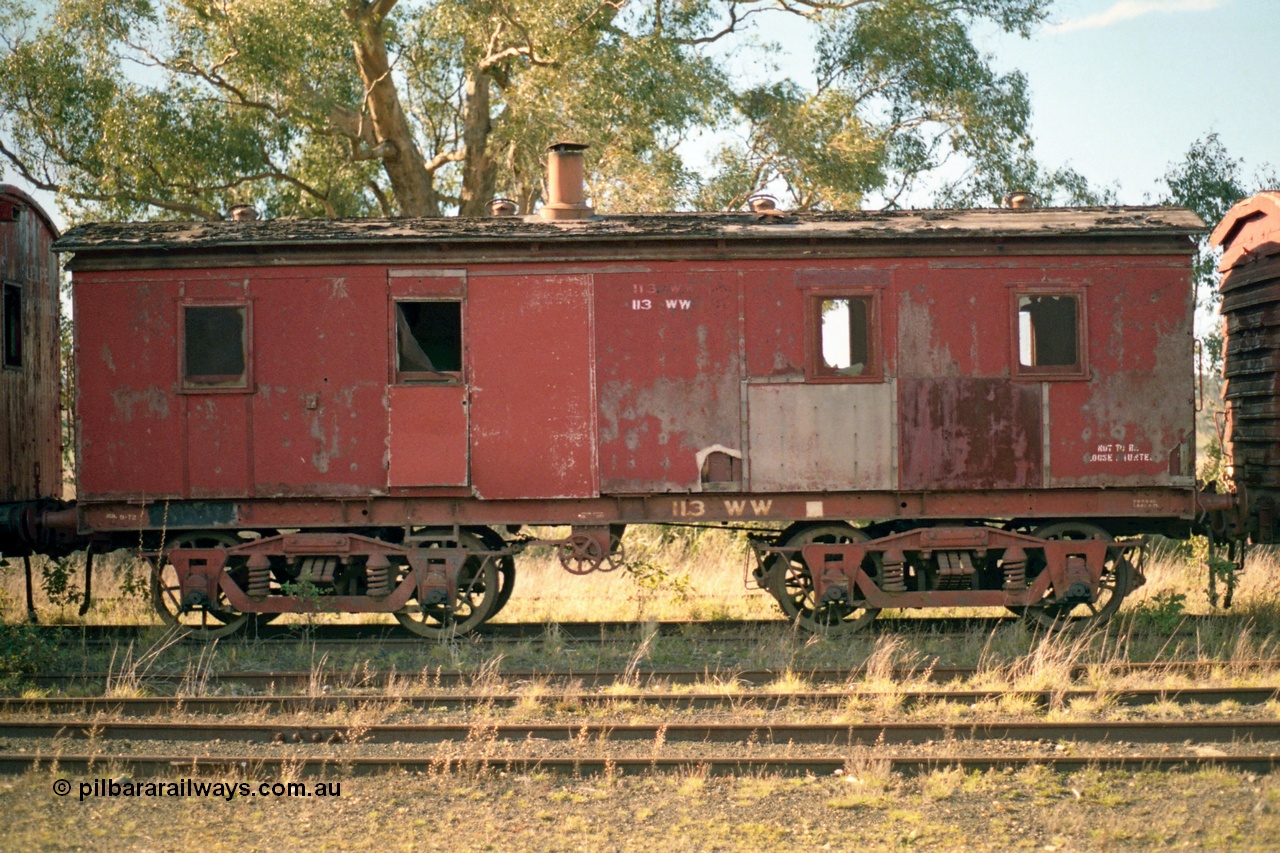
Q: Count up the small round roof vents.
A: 4